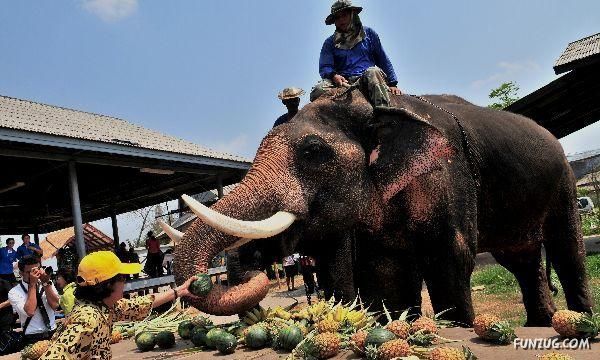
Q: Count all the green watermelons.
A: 10